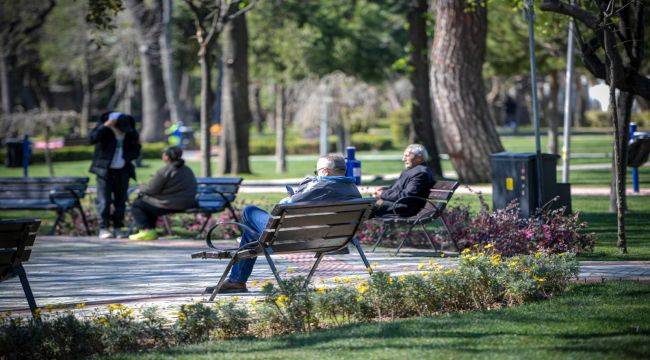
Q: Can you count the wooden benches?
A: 5